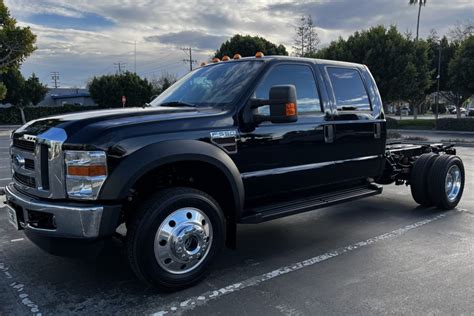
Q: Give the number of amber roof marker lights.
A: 5